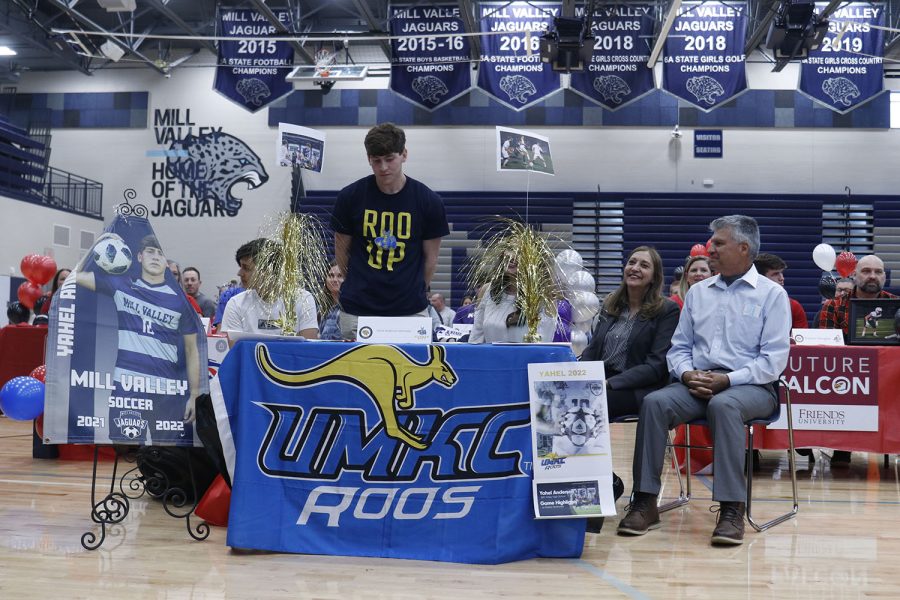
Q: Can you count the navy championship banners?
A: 6